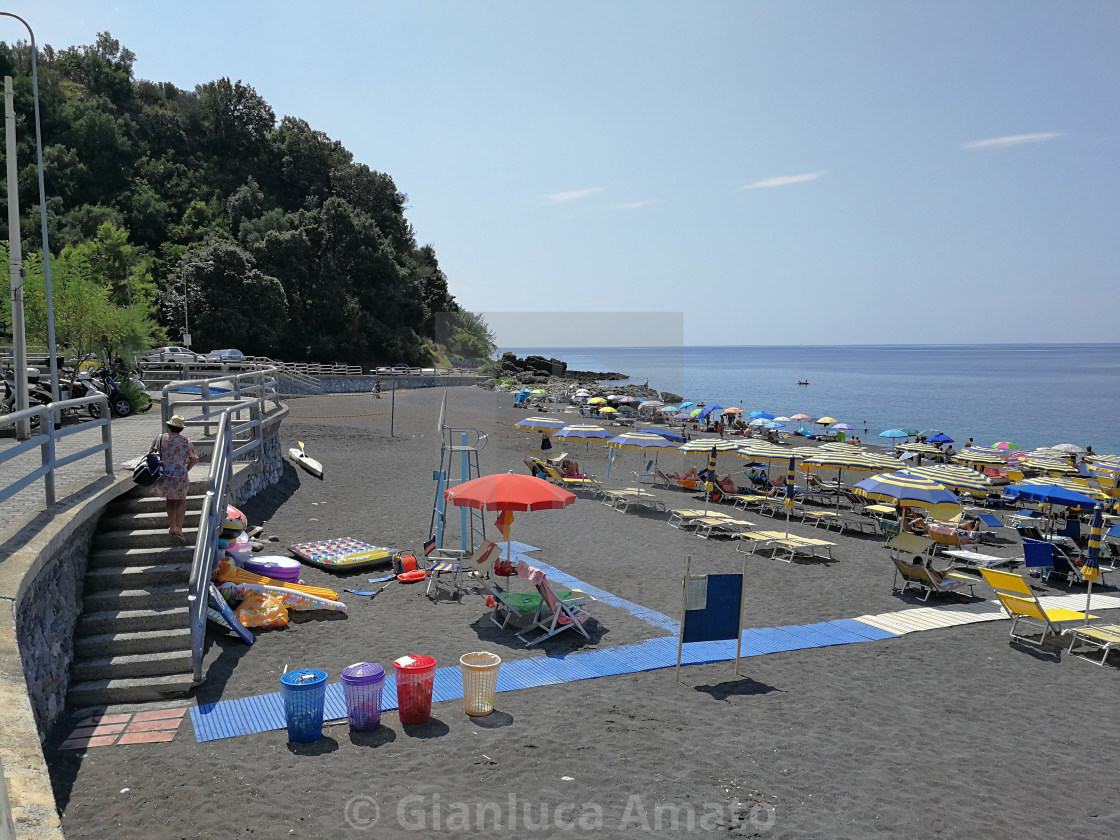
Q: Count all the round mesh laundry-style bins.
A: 4